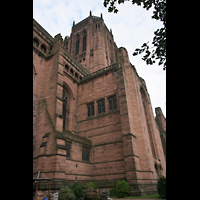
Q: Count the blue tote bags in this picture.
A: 0